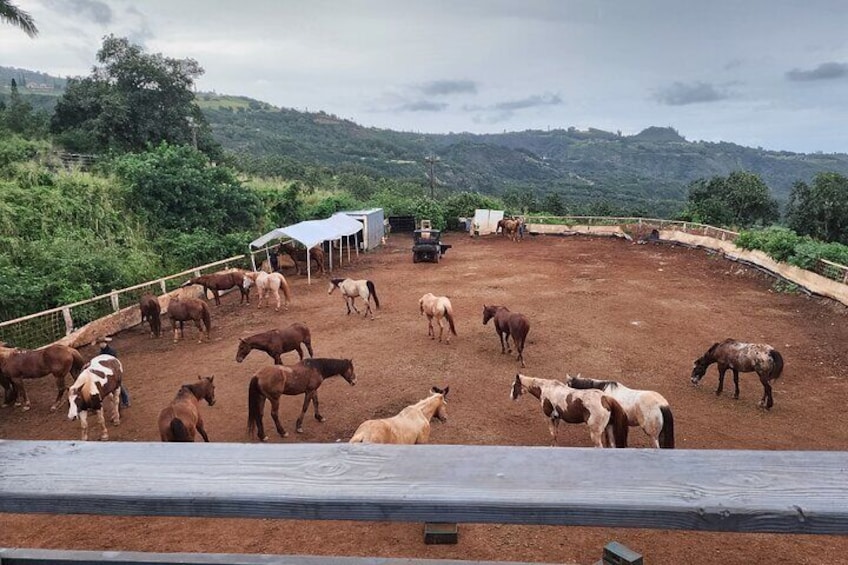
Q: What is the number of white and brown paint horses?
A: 2